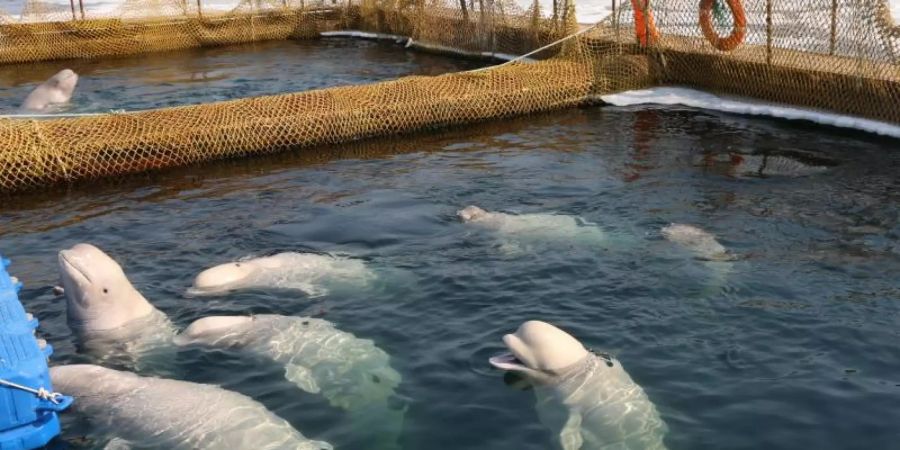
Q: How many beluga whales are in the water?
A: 8